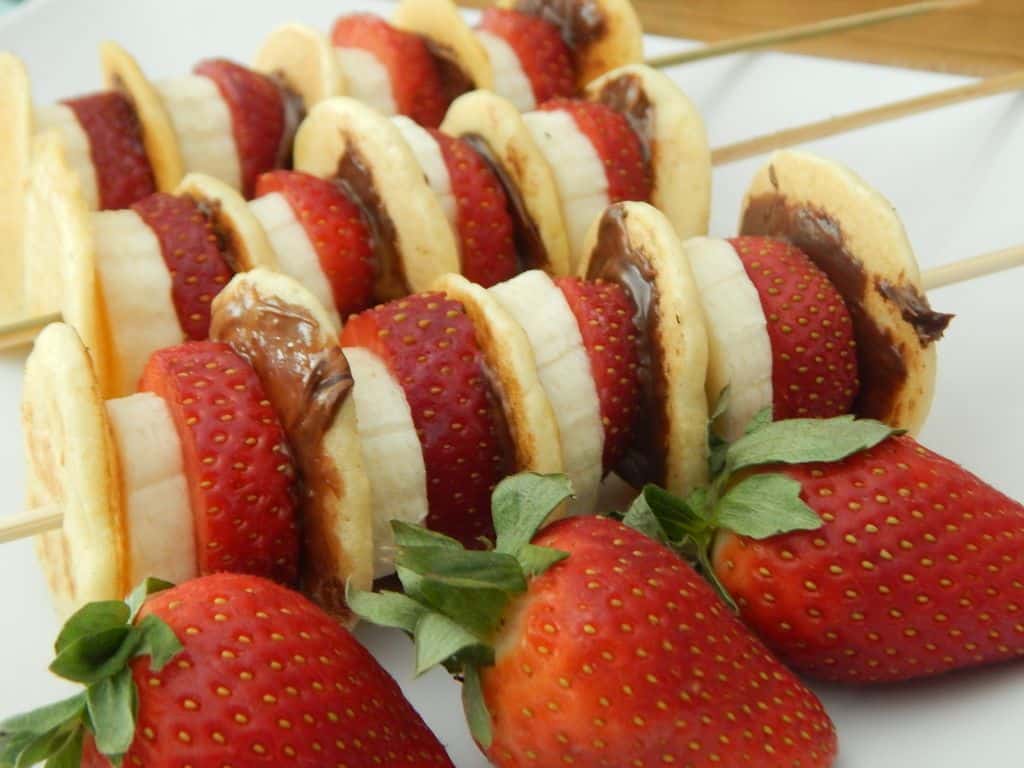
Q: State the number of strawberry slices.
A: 12